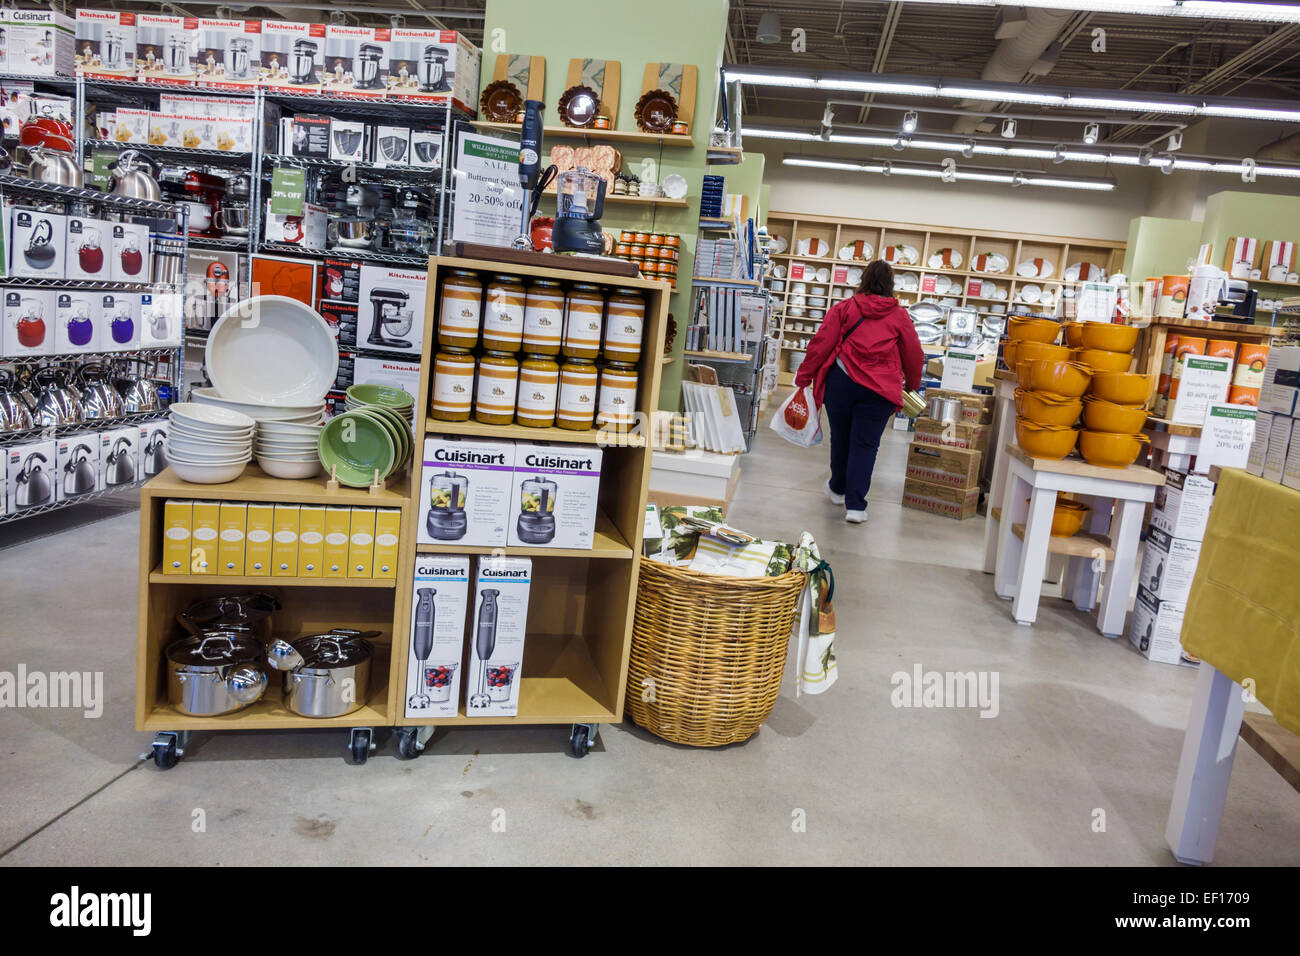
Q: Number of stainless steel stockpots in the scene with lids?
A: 3